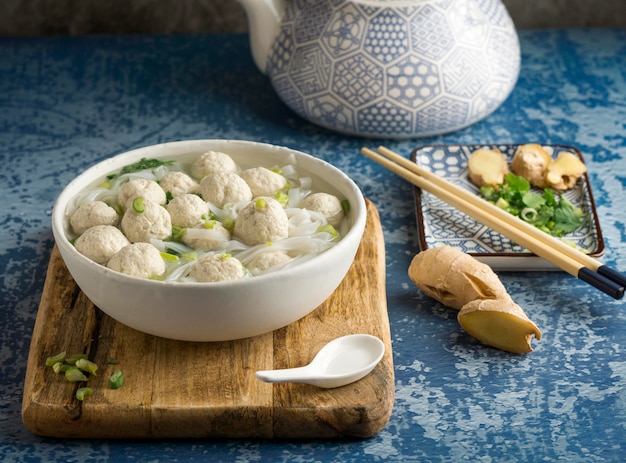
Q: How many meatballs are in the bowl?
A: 15